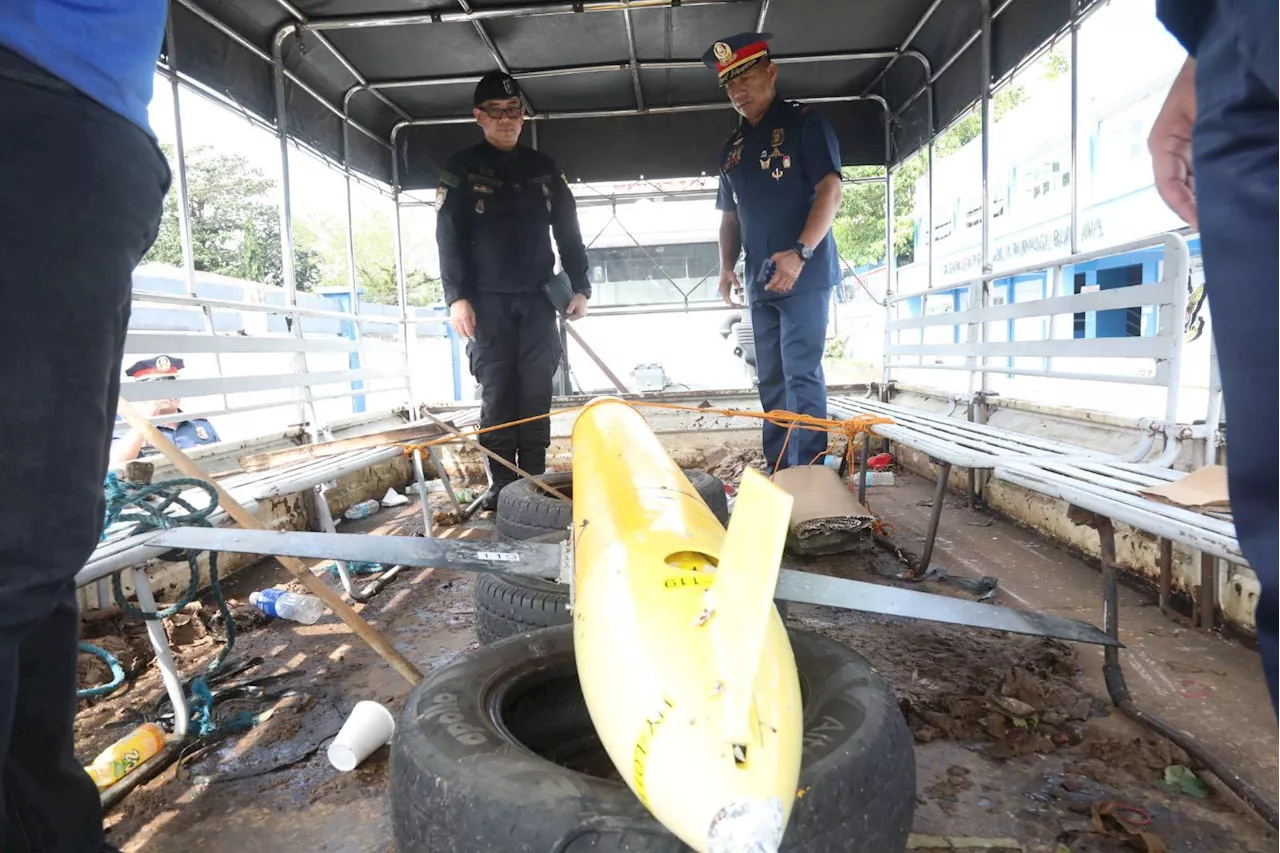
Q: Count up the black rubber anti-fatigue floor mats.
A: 0